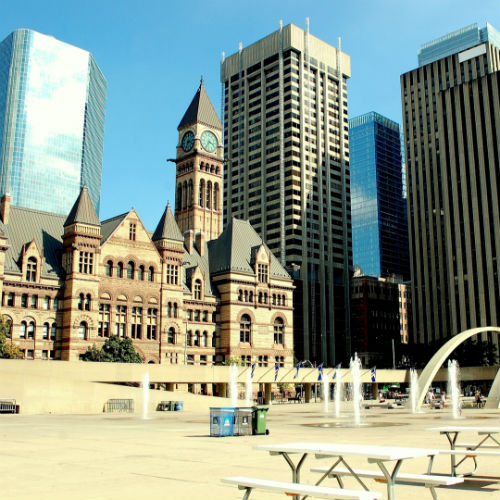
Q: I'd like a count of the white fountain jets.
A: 8